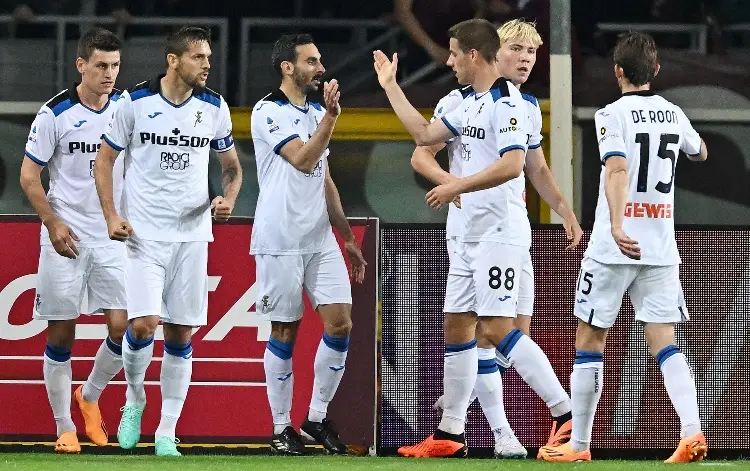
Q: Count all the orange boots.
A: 6